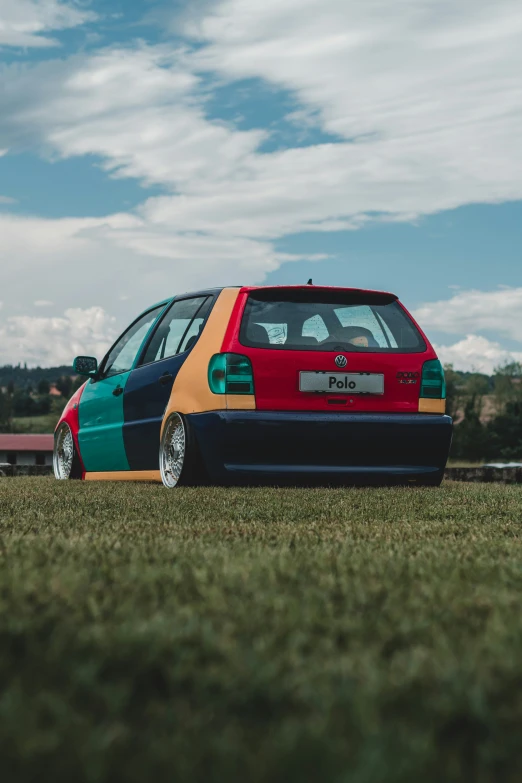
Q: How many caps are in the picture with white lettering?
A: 0